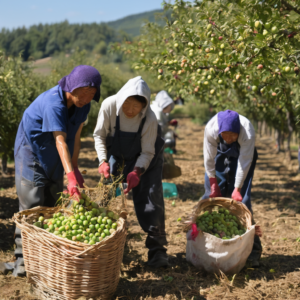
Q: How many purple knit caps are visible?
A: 2